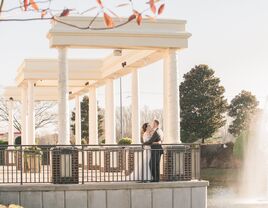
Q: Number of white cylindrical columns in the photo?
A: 9